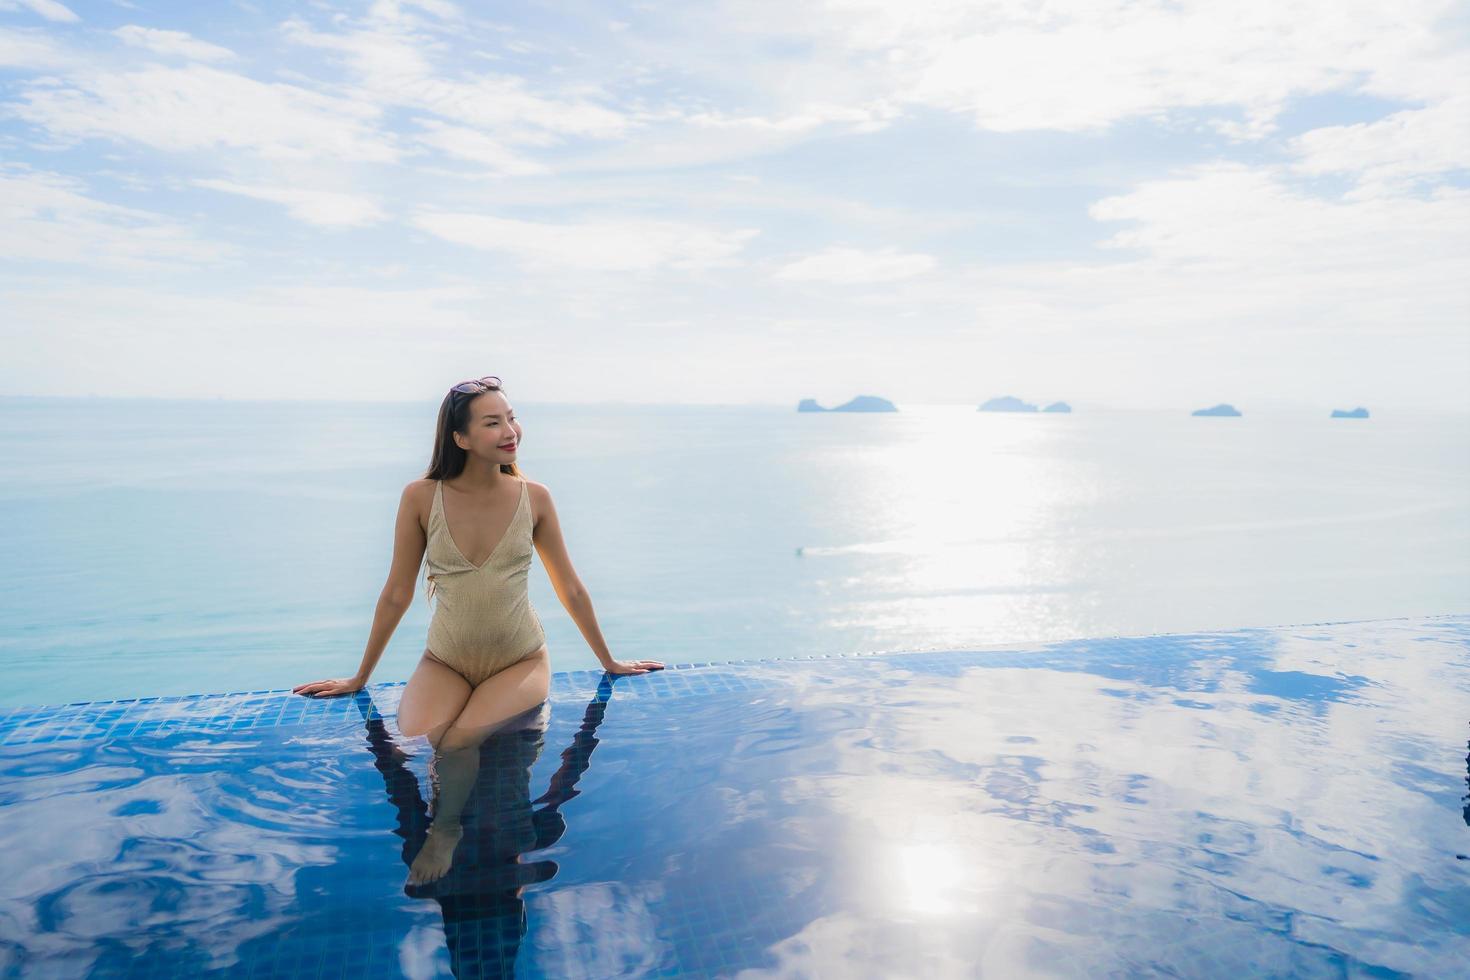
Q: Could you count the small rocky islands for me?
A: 5